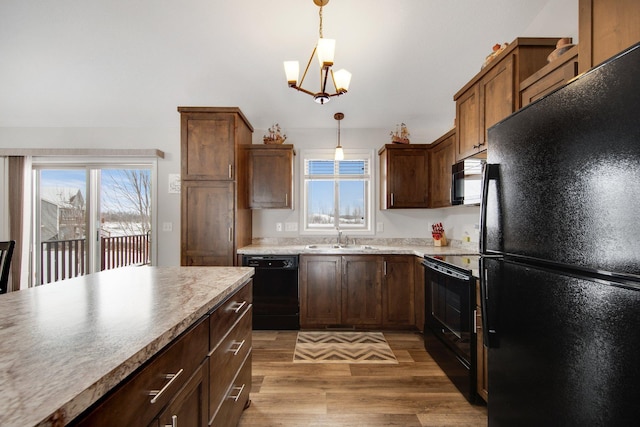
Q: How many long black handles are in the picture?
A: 2